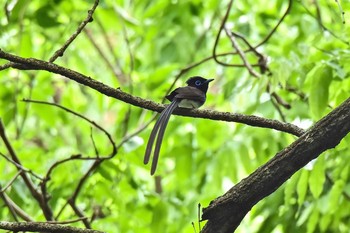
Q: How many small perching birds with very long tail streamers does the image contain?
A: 1